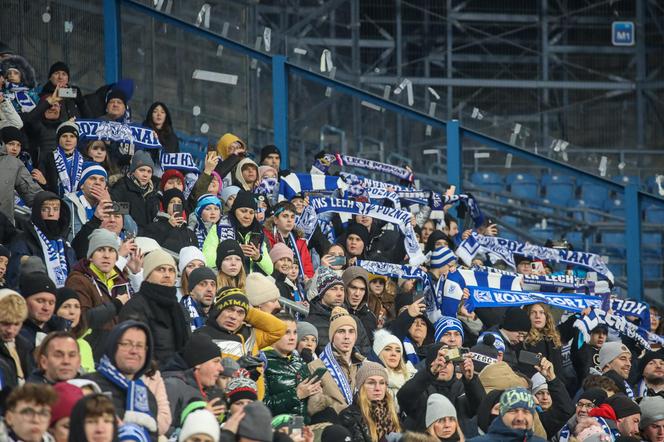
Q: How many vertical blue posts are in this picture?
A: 4